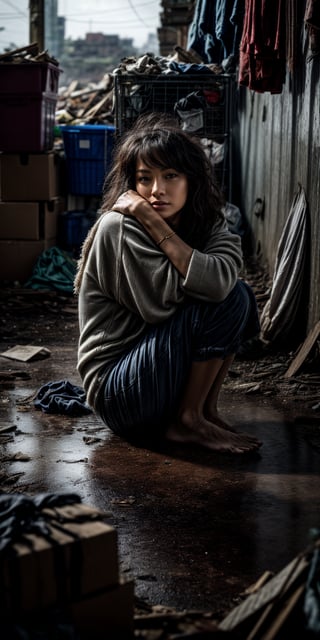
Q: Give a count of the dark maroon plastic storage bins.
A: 2